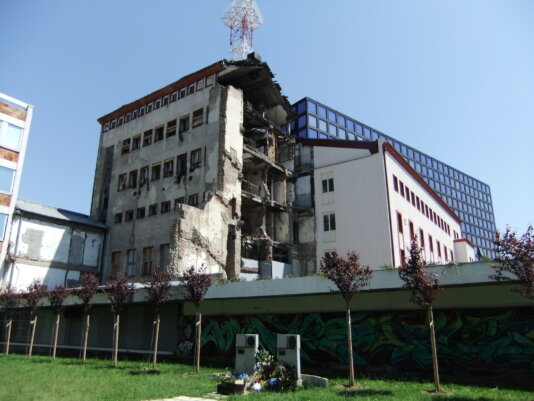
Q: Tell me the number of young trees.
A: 10